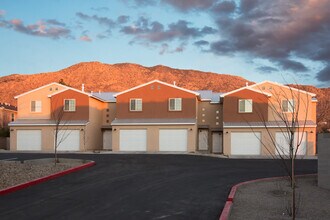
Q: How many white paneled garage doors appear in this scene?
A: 6